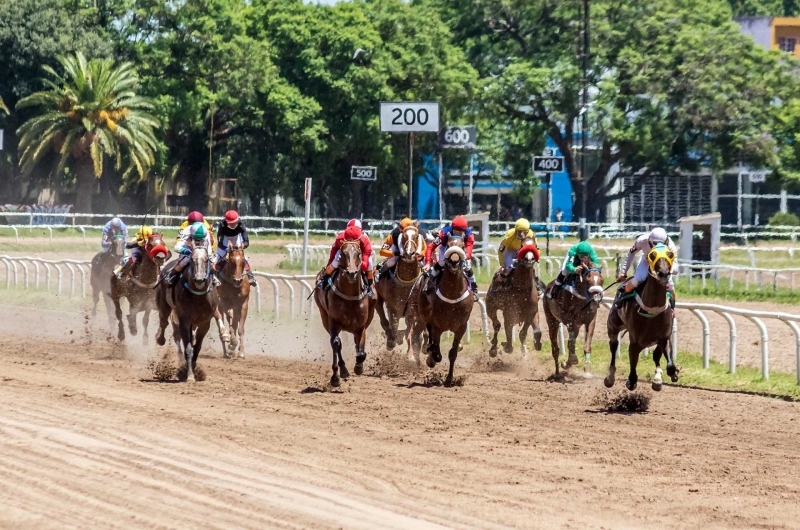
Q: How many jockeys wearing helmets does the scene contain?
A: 12